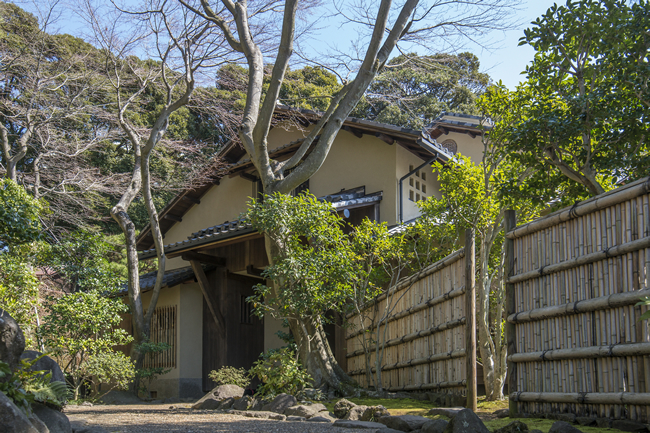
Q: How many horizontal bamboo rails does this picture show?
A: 10